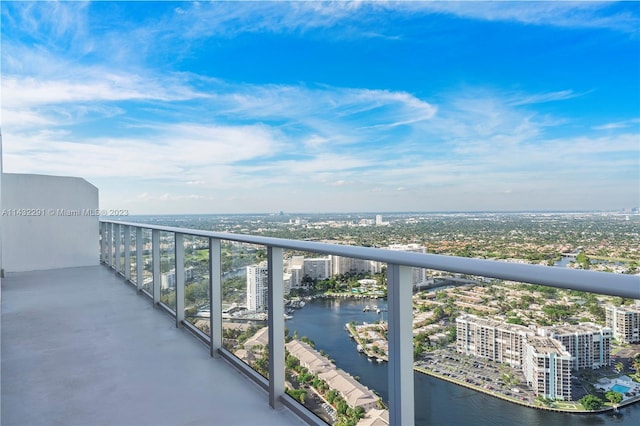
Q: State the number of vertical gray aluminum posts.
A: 10